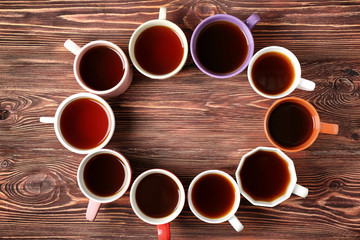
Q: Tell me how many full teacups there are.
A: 10